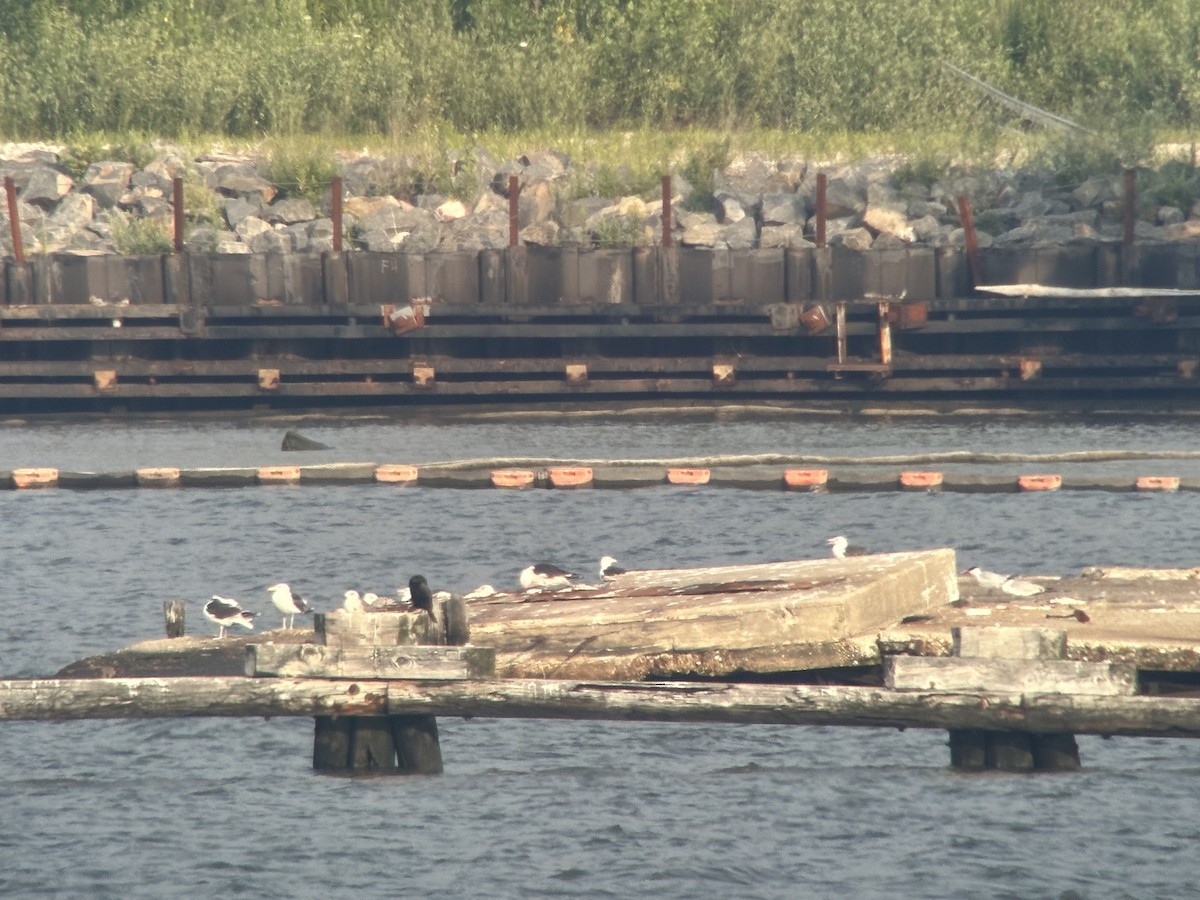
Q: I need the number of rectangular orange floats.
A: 11